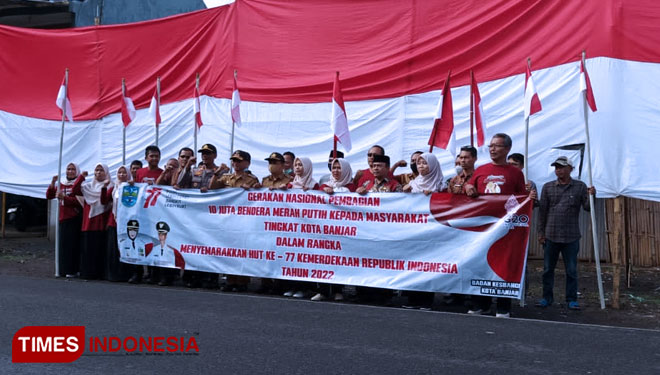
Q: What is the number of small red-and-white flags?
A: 10